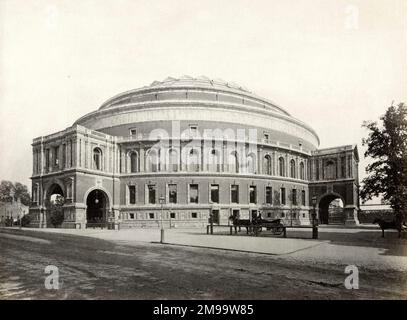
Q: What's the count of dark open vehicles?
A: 1